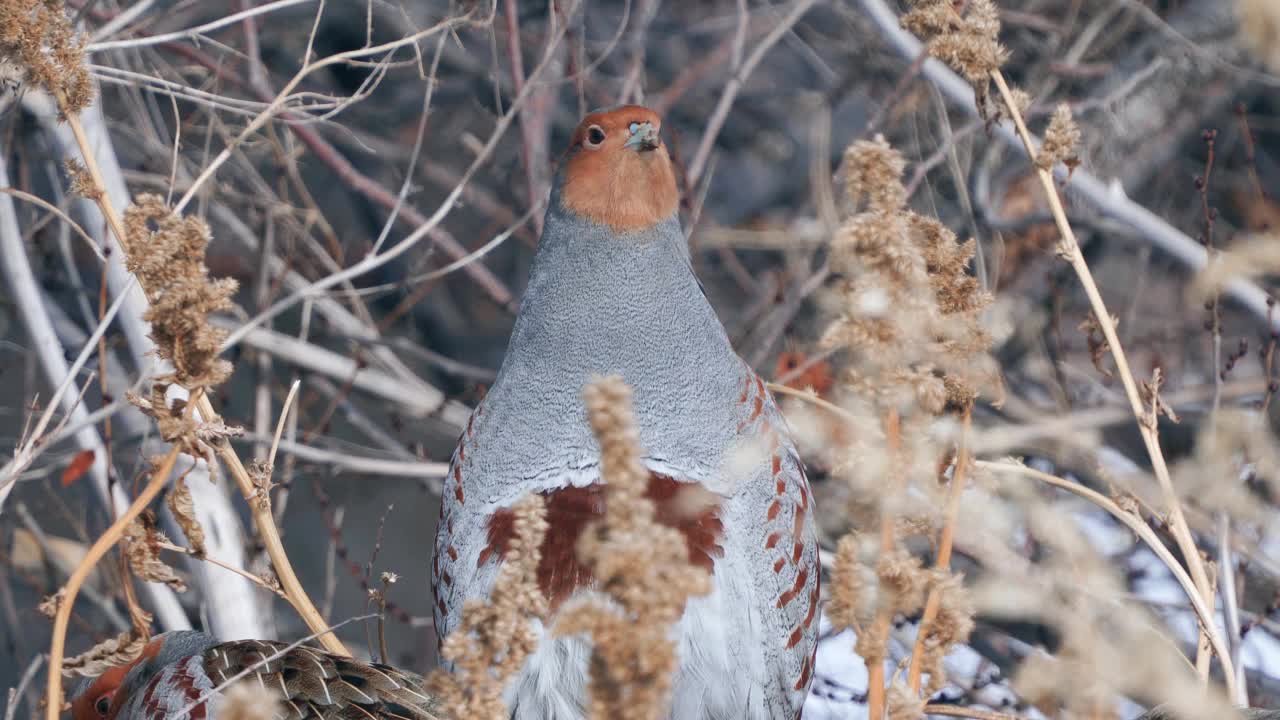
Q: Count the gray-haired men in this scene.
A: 0